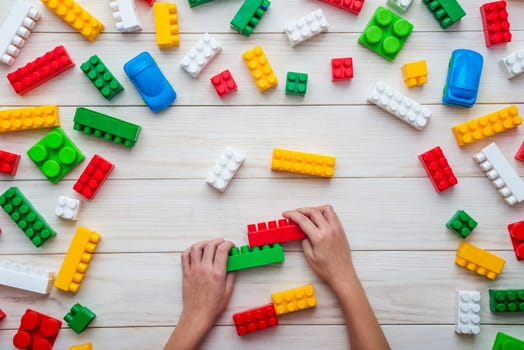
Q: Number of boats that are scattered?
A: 0